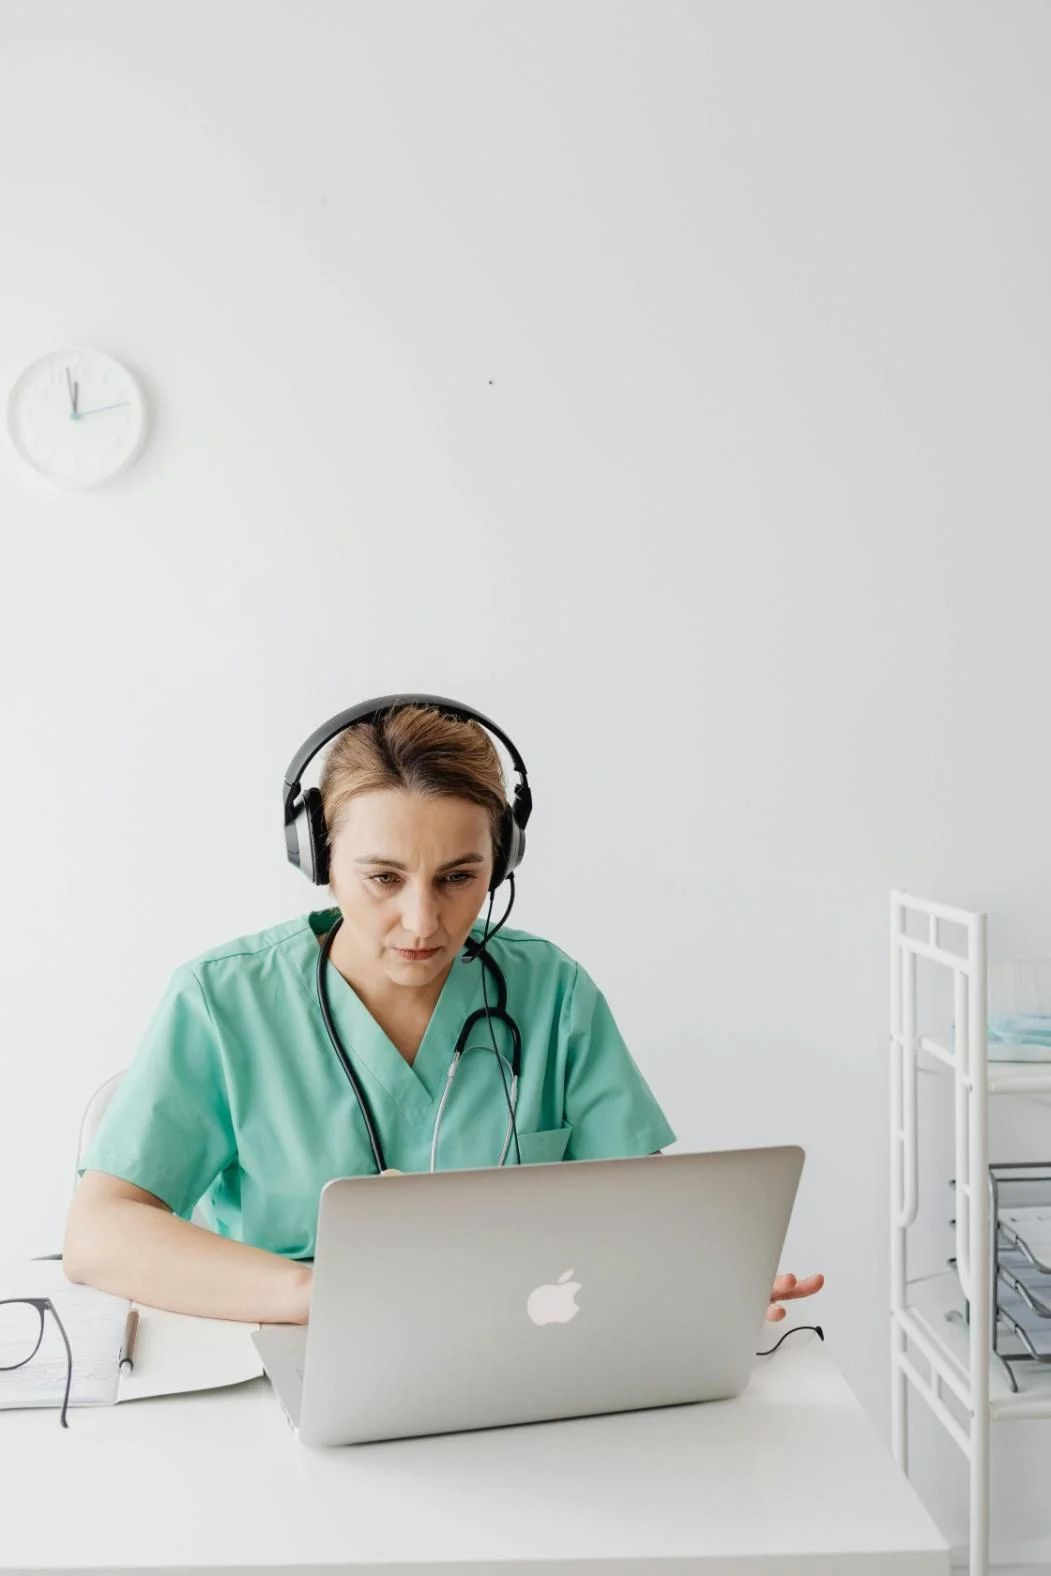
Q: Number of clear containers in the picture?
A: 1